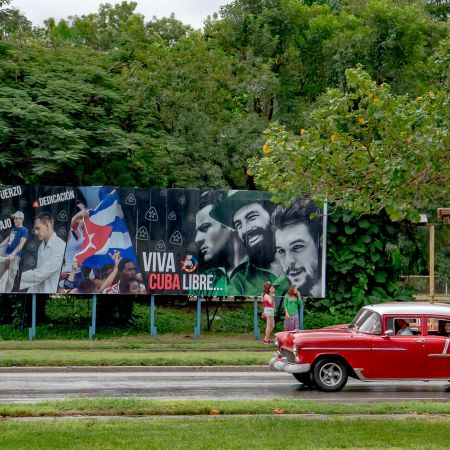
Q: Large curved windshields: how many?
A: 1